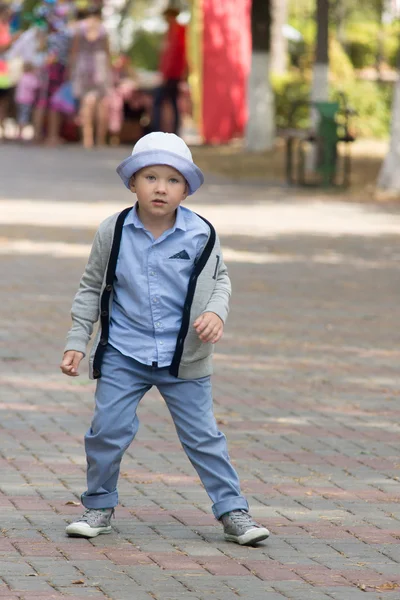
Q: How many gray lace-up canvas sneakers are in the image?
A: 2